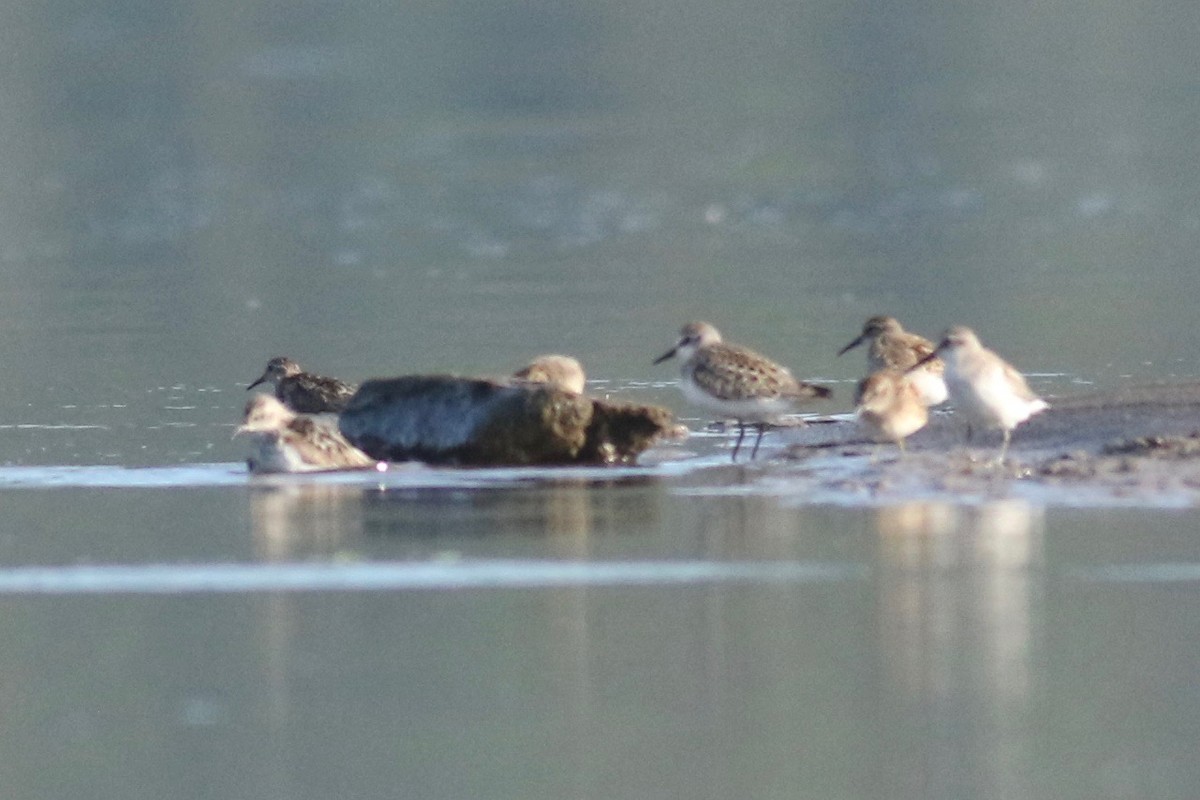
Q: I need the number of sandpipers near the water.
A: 7